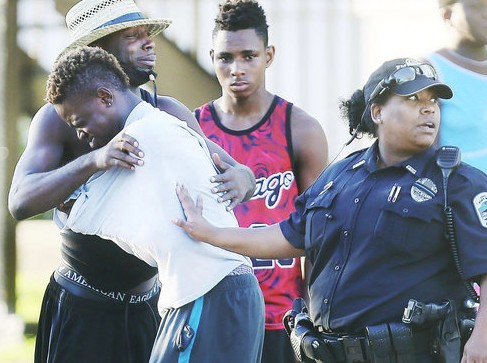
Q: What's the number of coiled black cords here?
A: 1